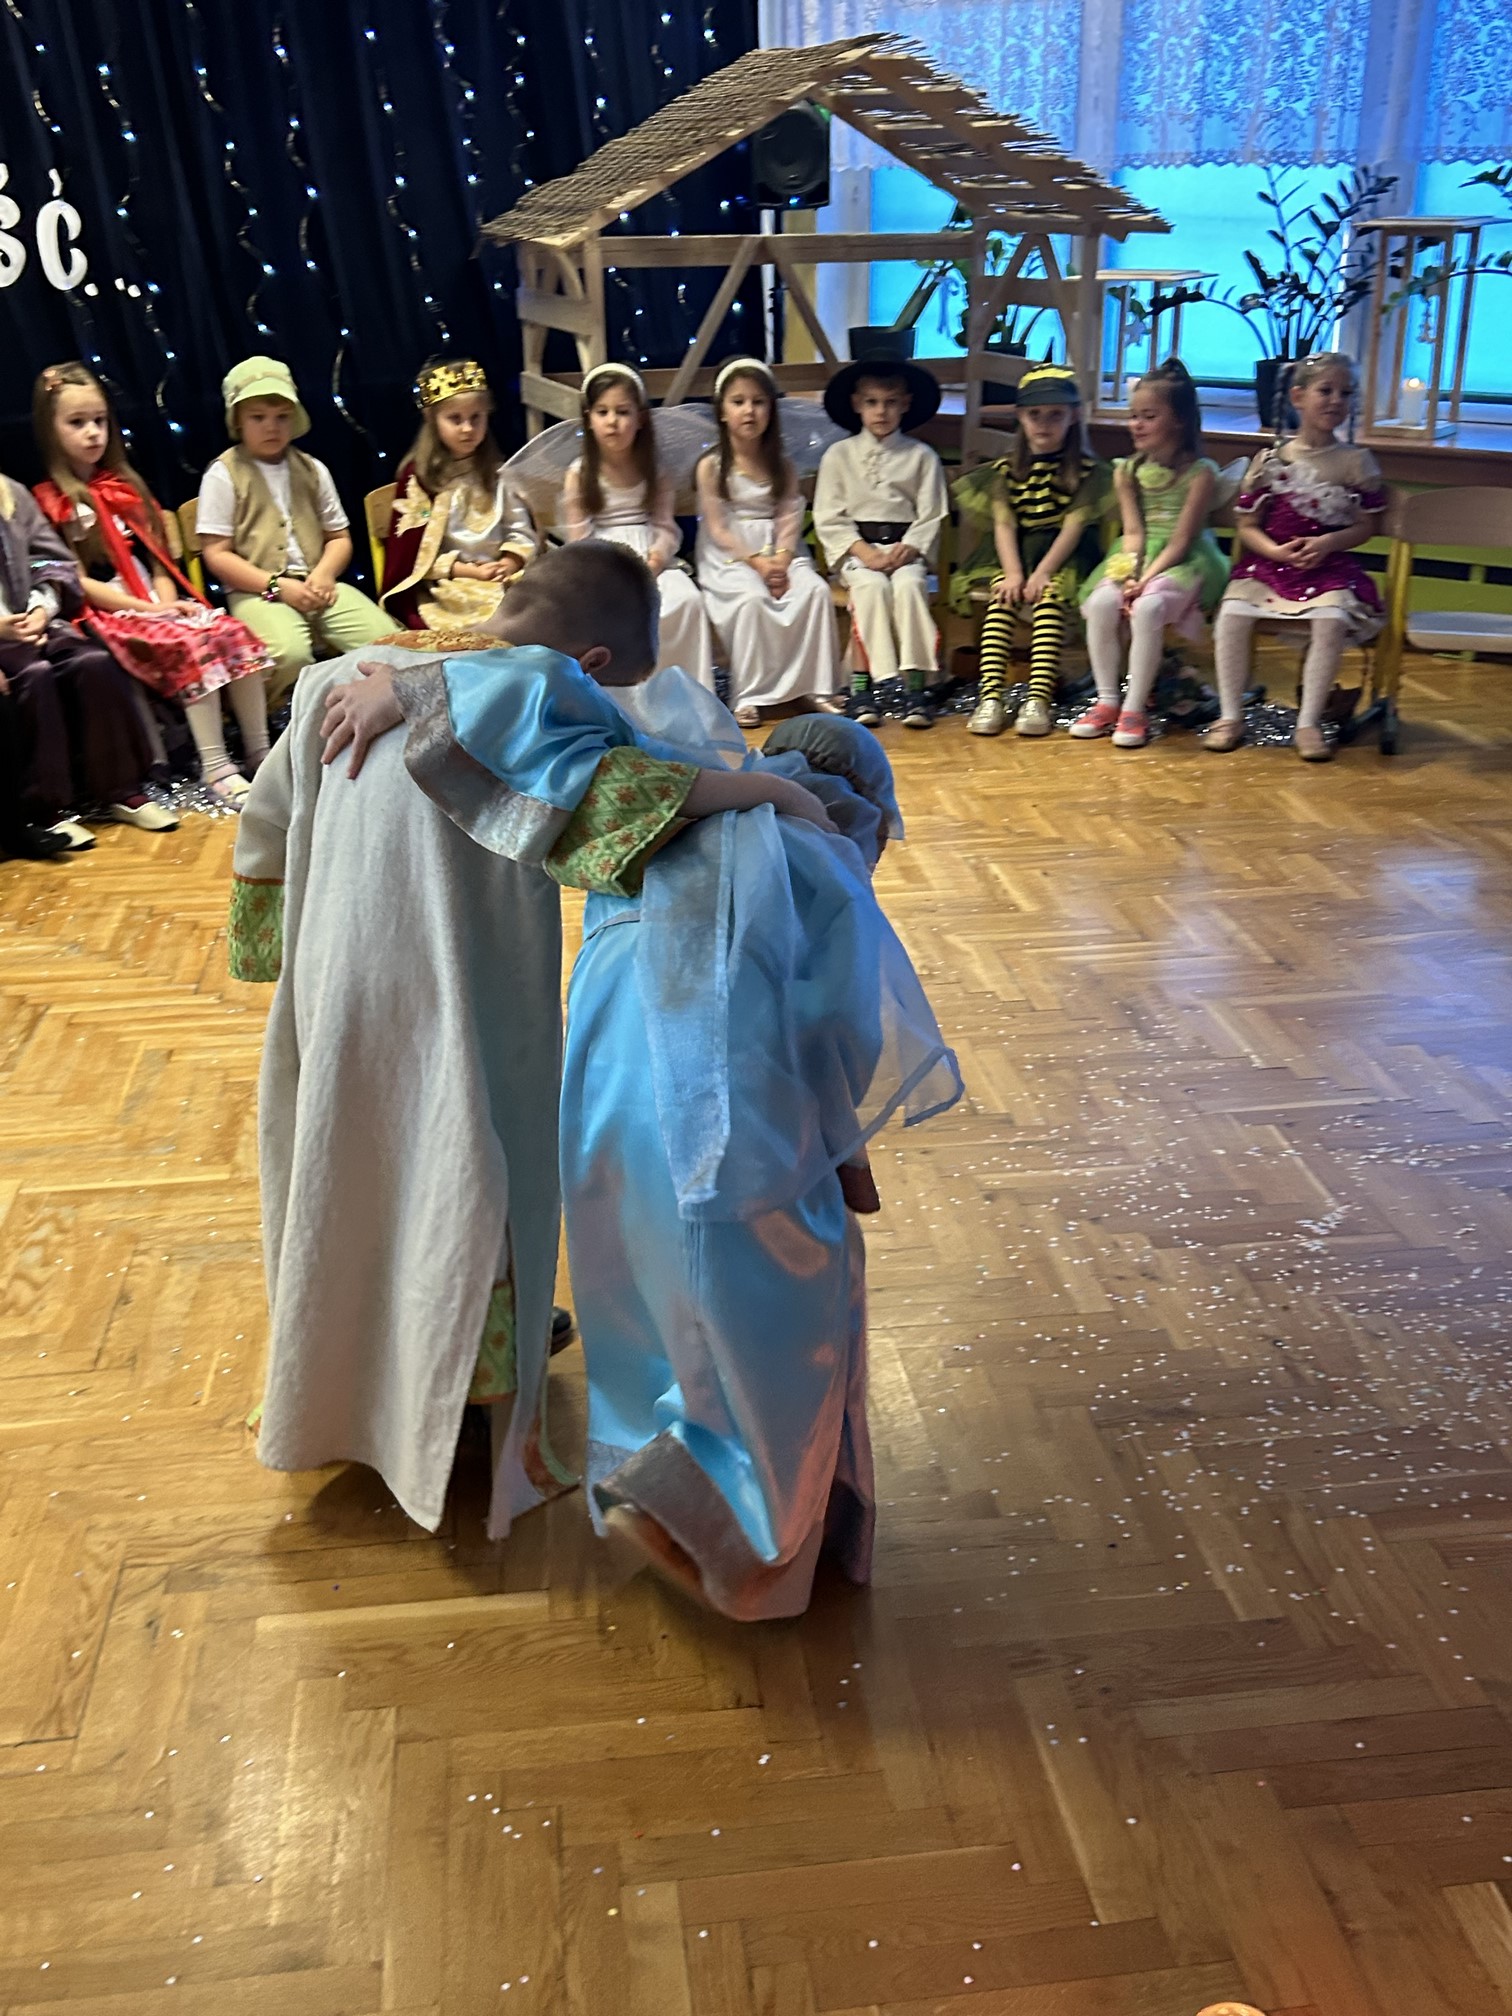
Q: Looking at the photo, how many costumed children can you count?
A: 12